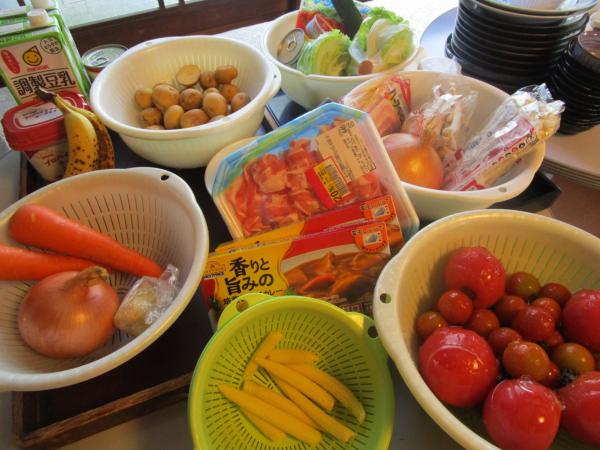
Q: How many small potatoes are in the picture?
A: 15